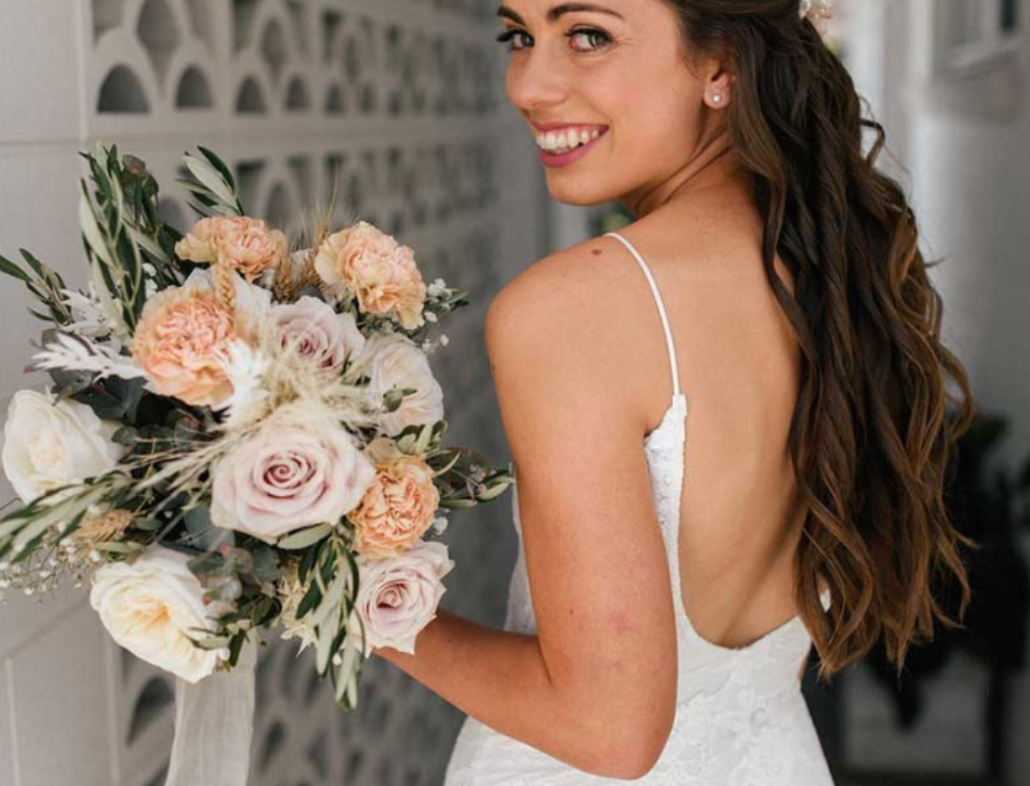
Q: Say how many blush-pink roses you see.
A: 3